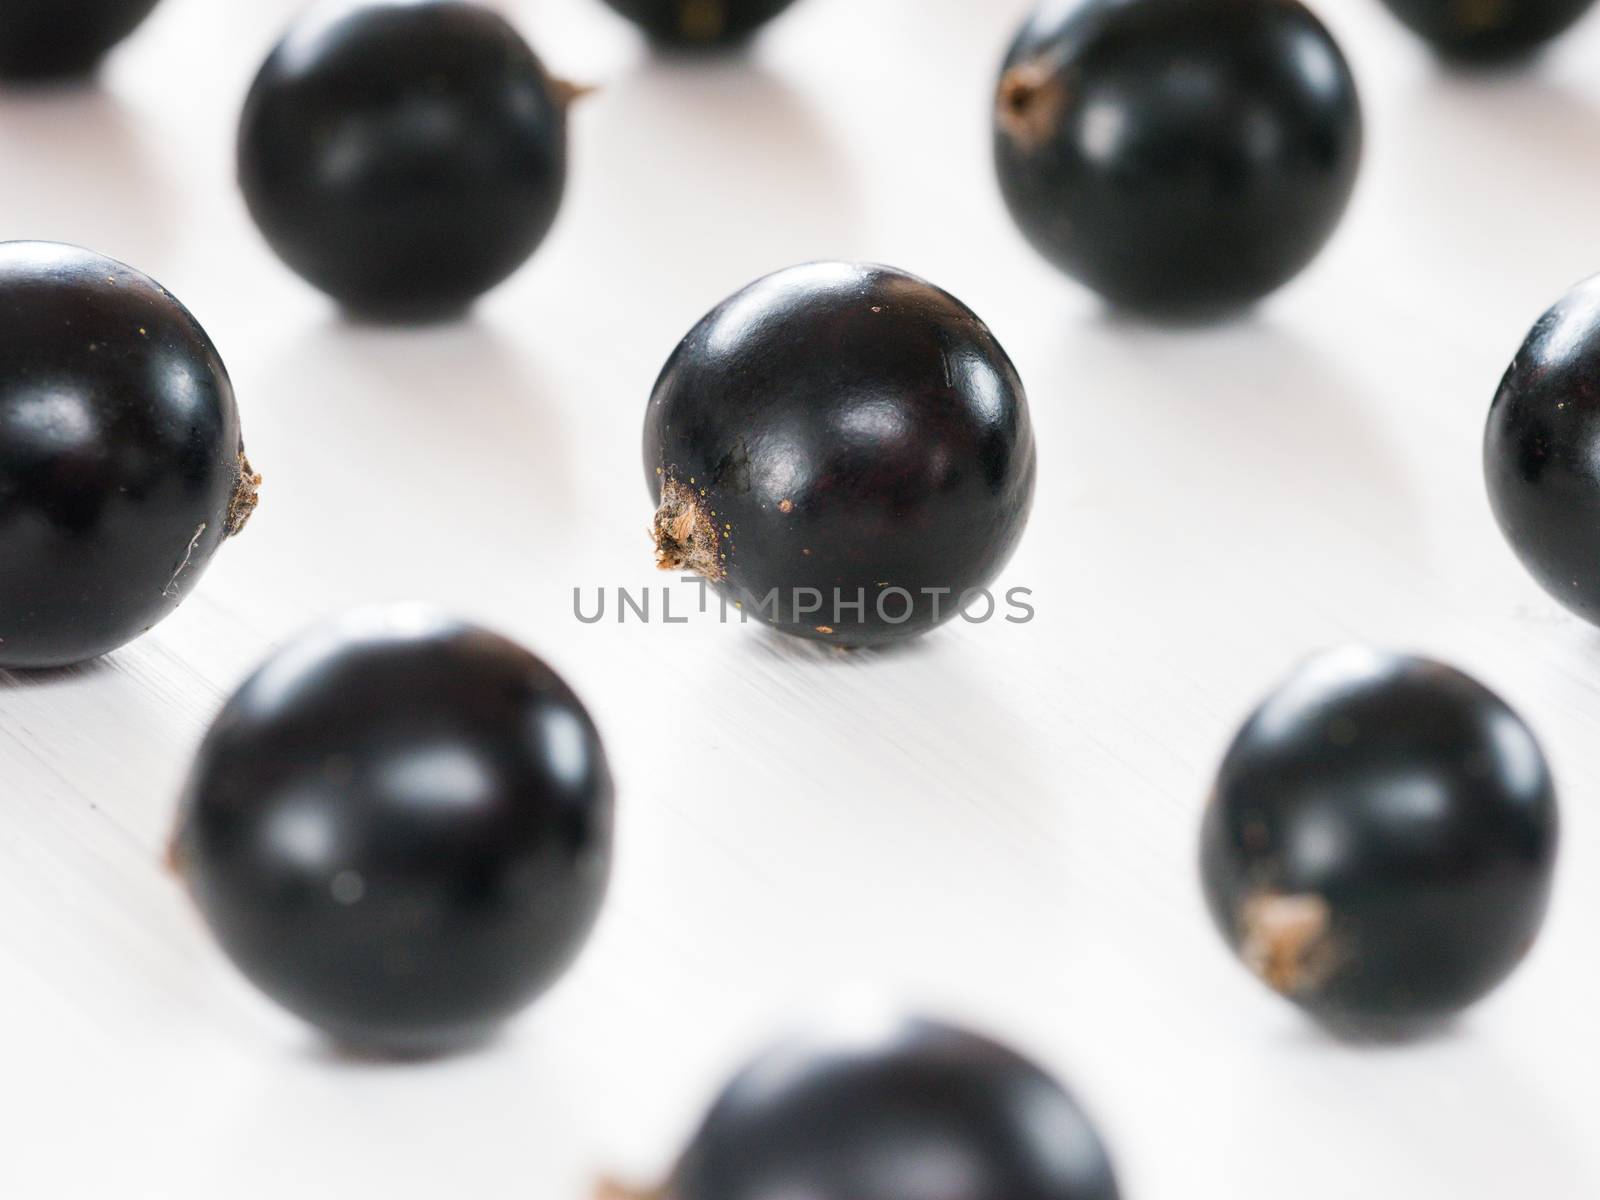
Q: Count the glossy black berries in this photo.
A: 11